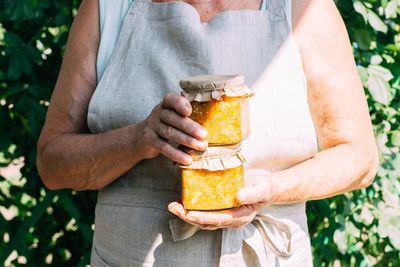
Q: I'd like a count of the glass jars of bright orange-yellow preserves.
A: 2